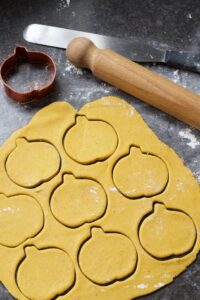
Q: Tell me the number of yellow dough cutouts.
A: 8